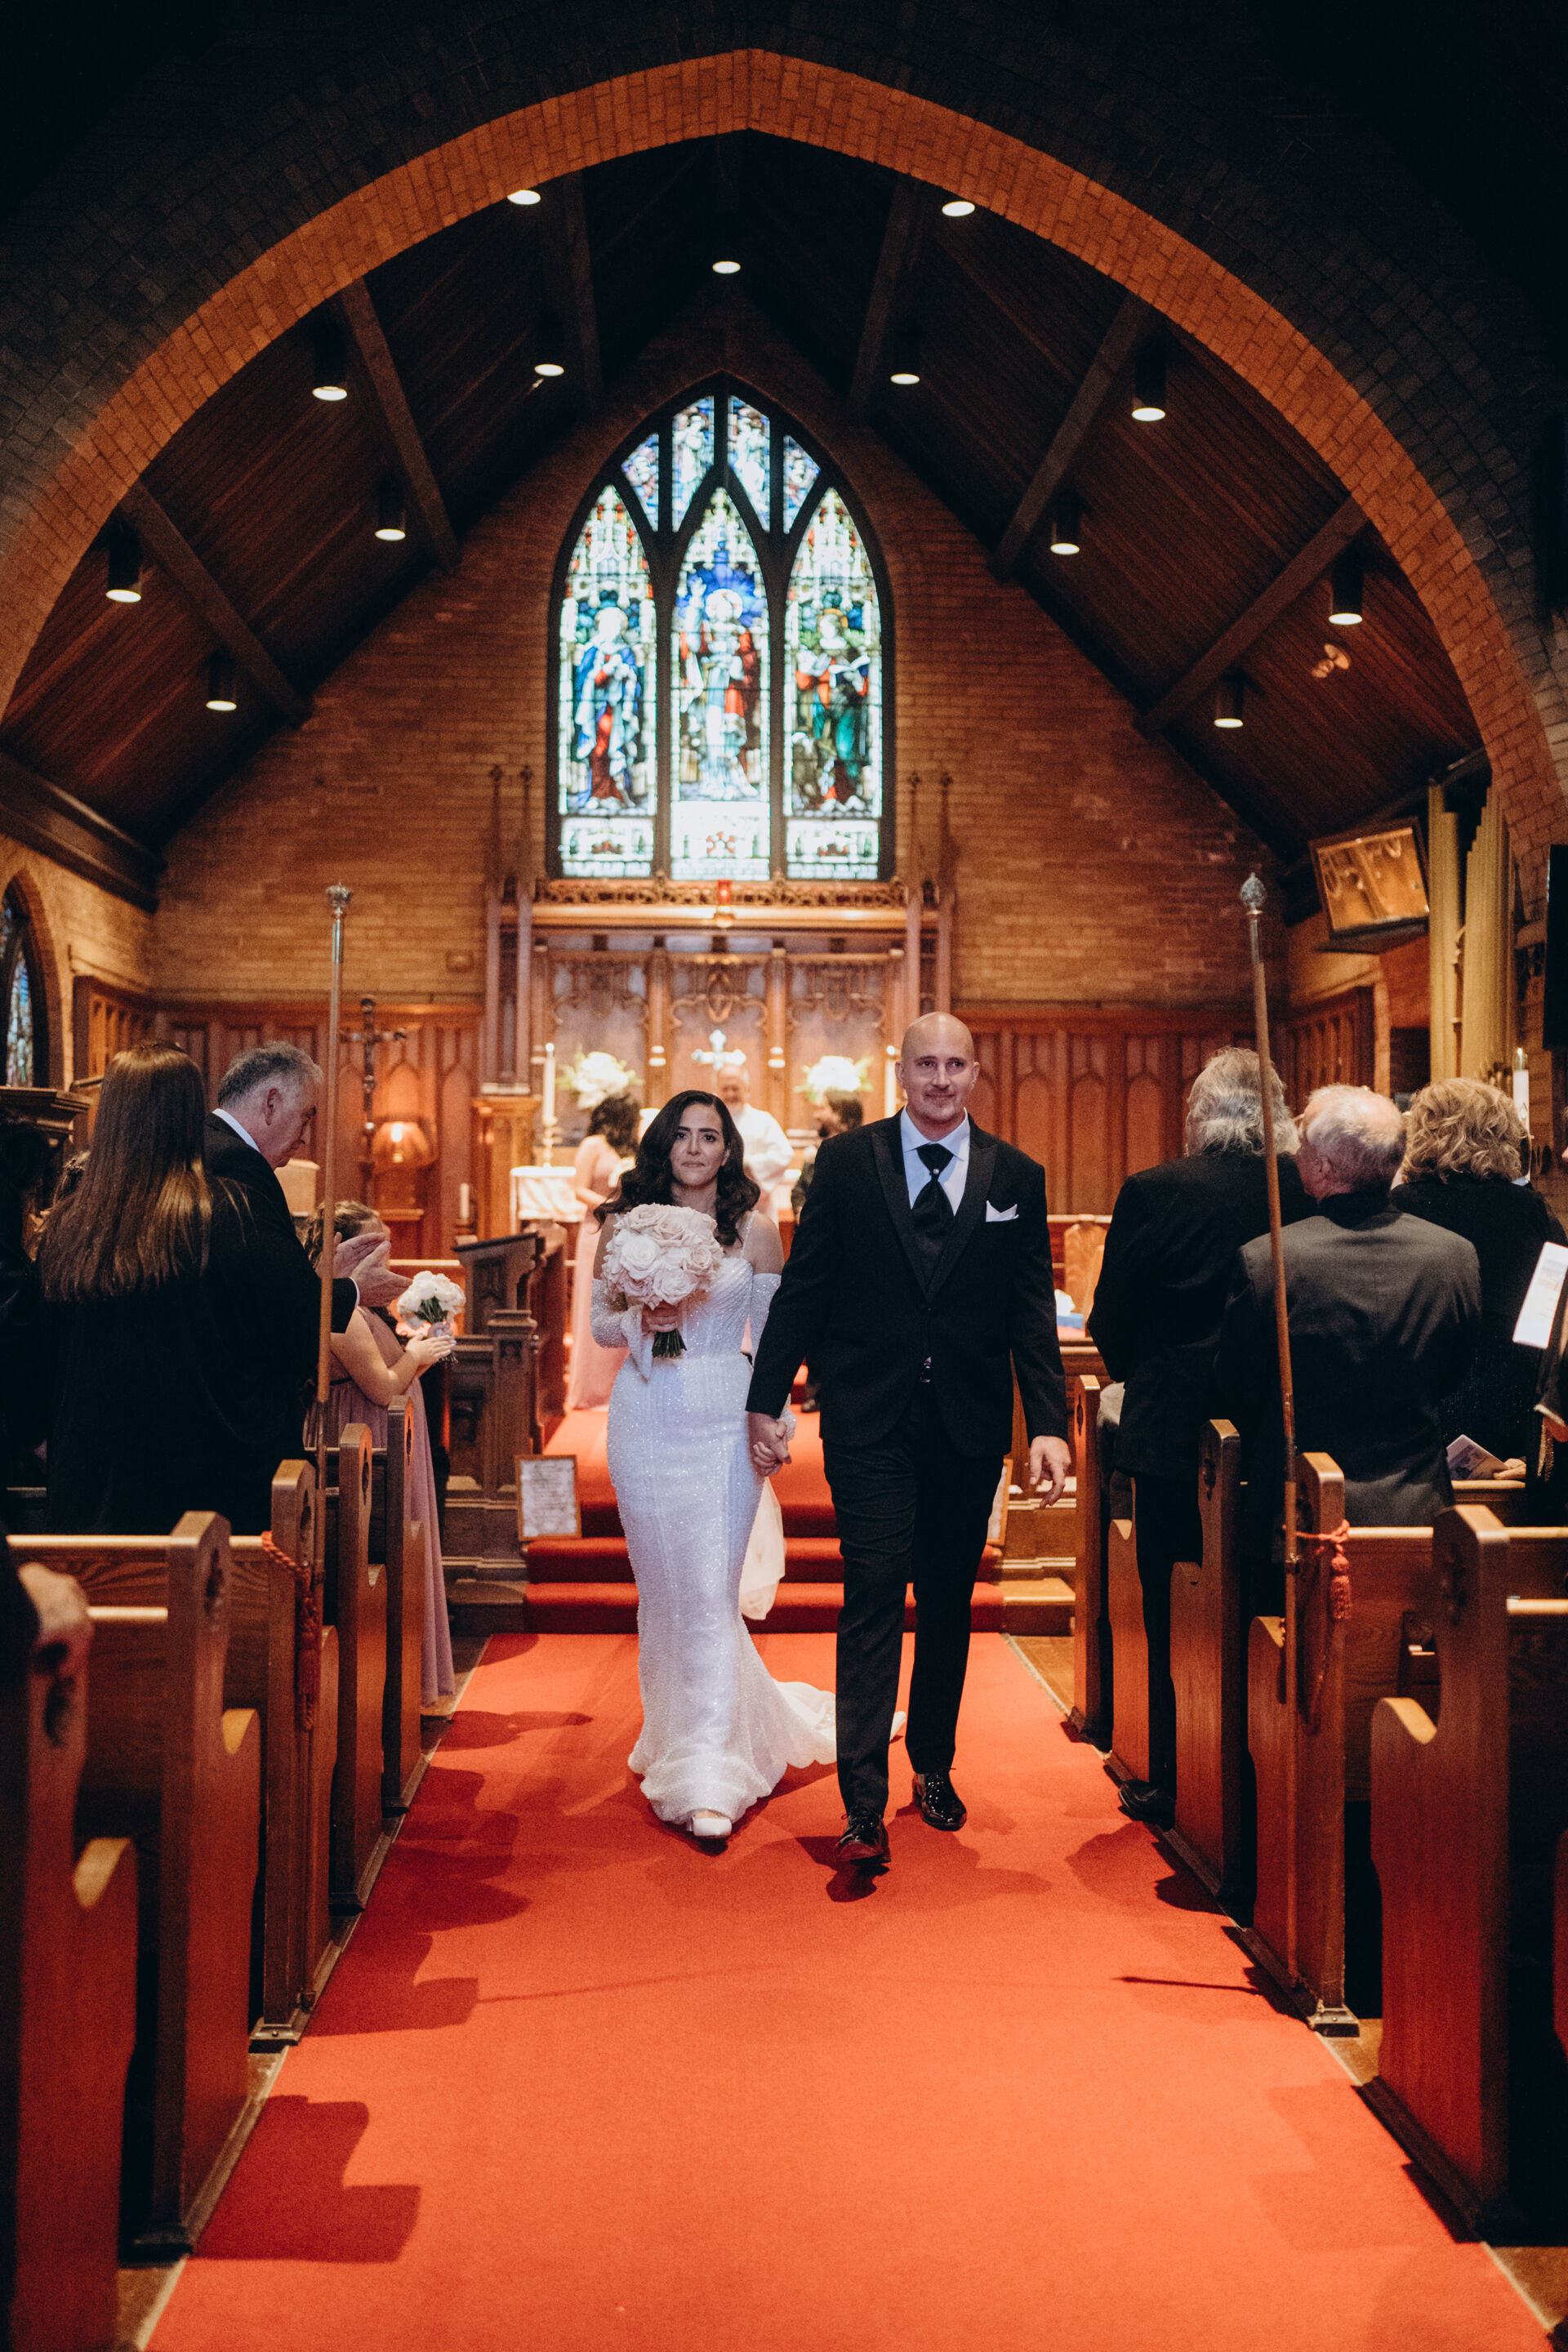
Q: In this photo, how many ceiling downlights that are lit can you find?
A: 13